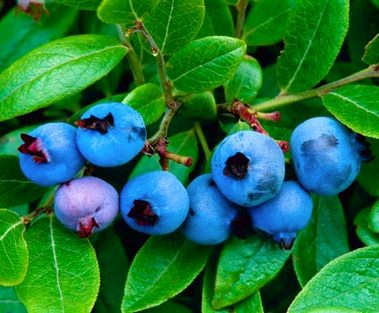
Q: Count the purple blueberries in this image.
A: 1